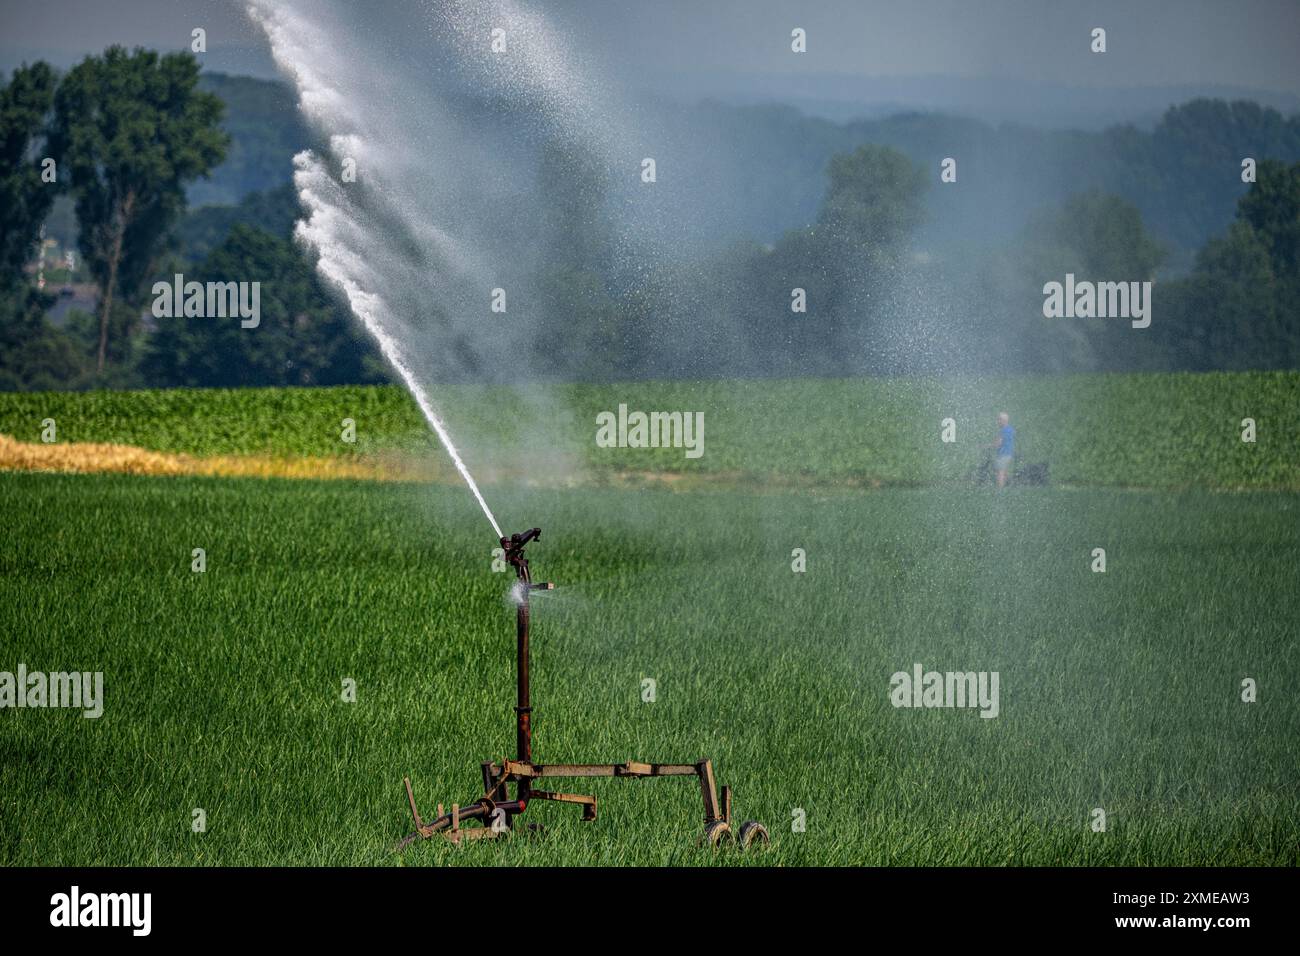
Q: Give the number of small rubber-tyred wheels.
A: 2